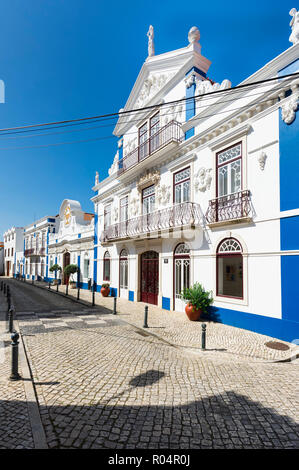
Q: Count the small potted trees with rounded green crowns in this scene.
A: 2